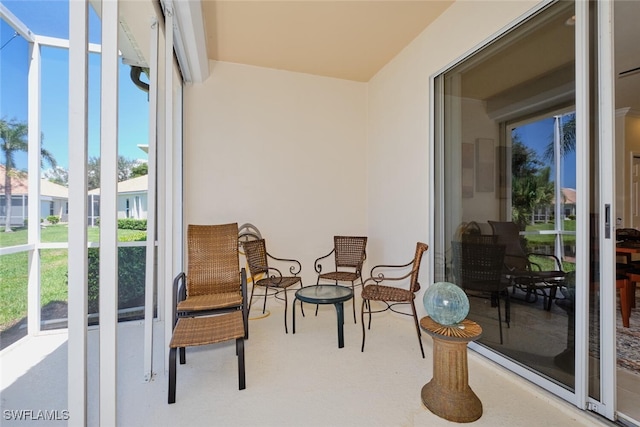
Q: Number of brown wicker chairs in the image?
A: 4